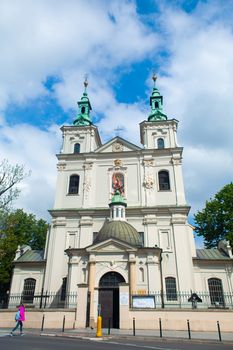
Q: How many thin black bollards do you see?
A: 7